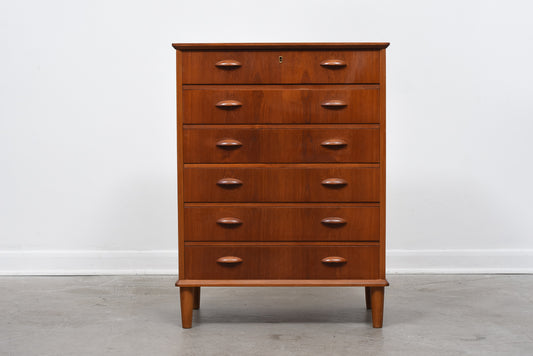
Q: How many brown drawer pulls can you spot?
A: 12